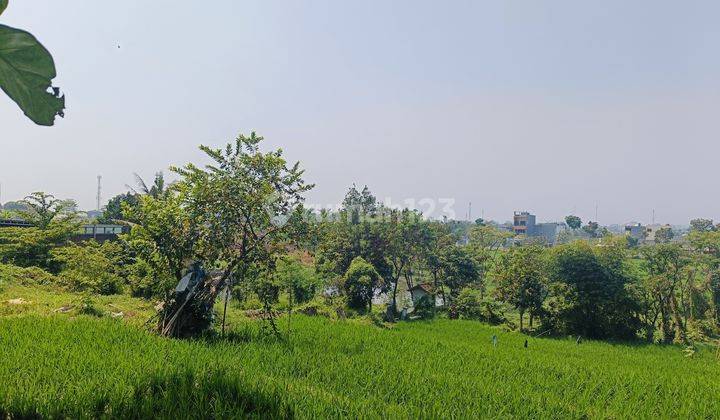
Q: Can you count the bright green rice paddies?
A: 1